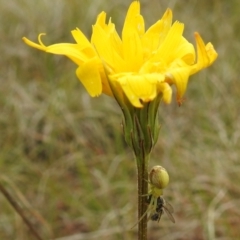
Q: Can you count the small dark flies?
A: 1